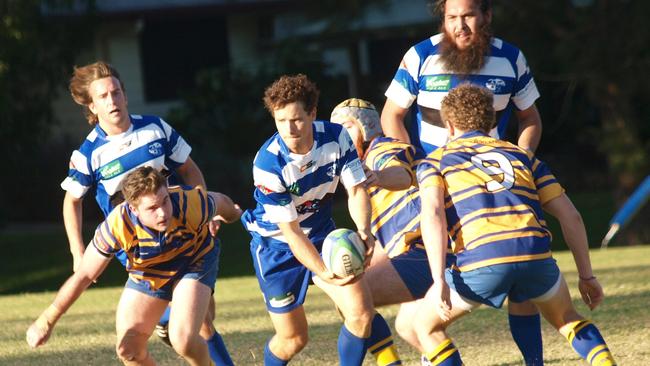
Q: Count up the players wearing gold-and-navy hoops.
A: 3